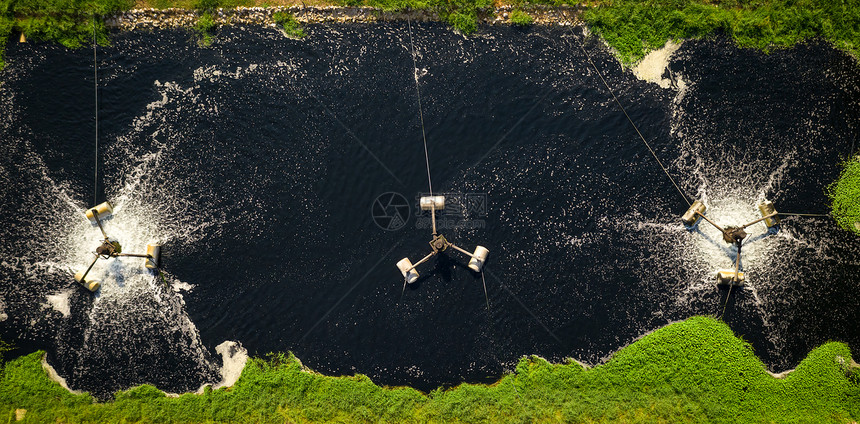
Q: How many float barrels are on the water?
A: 9